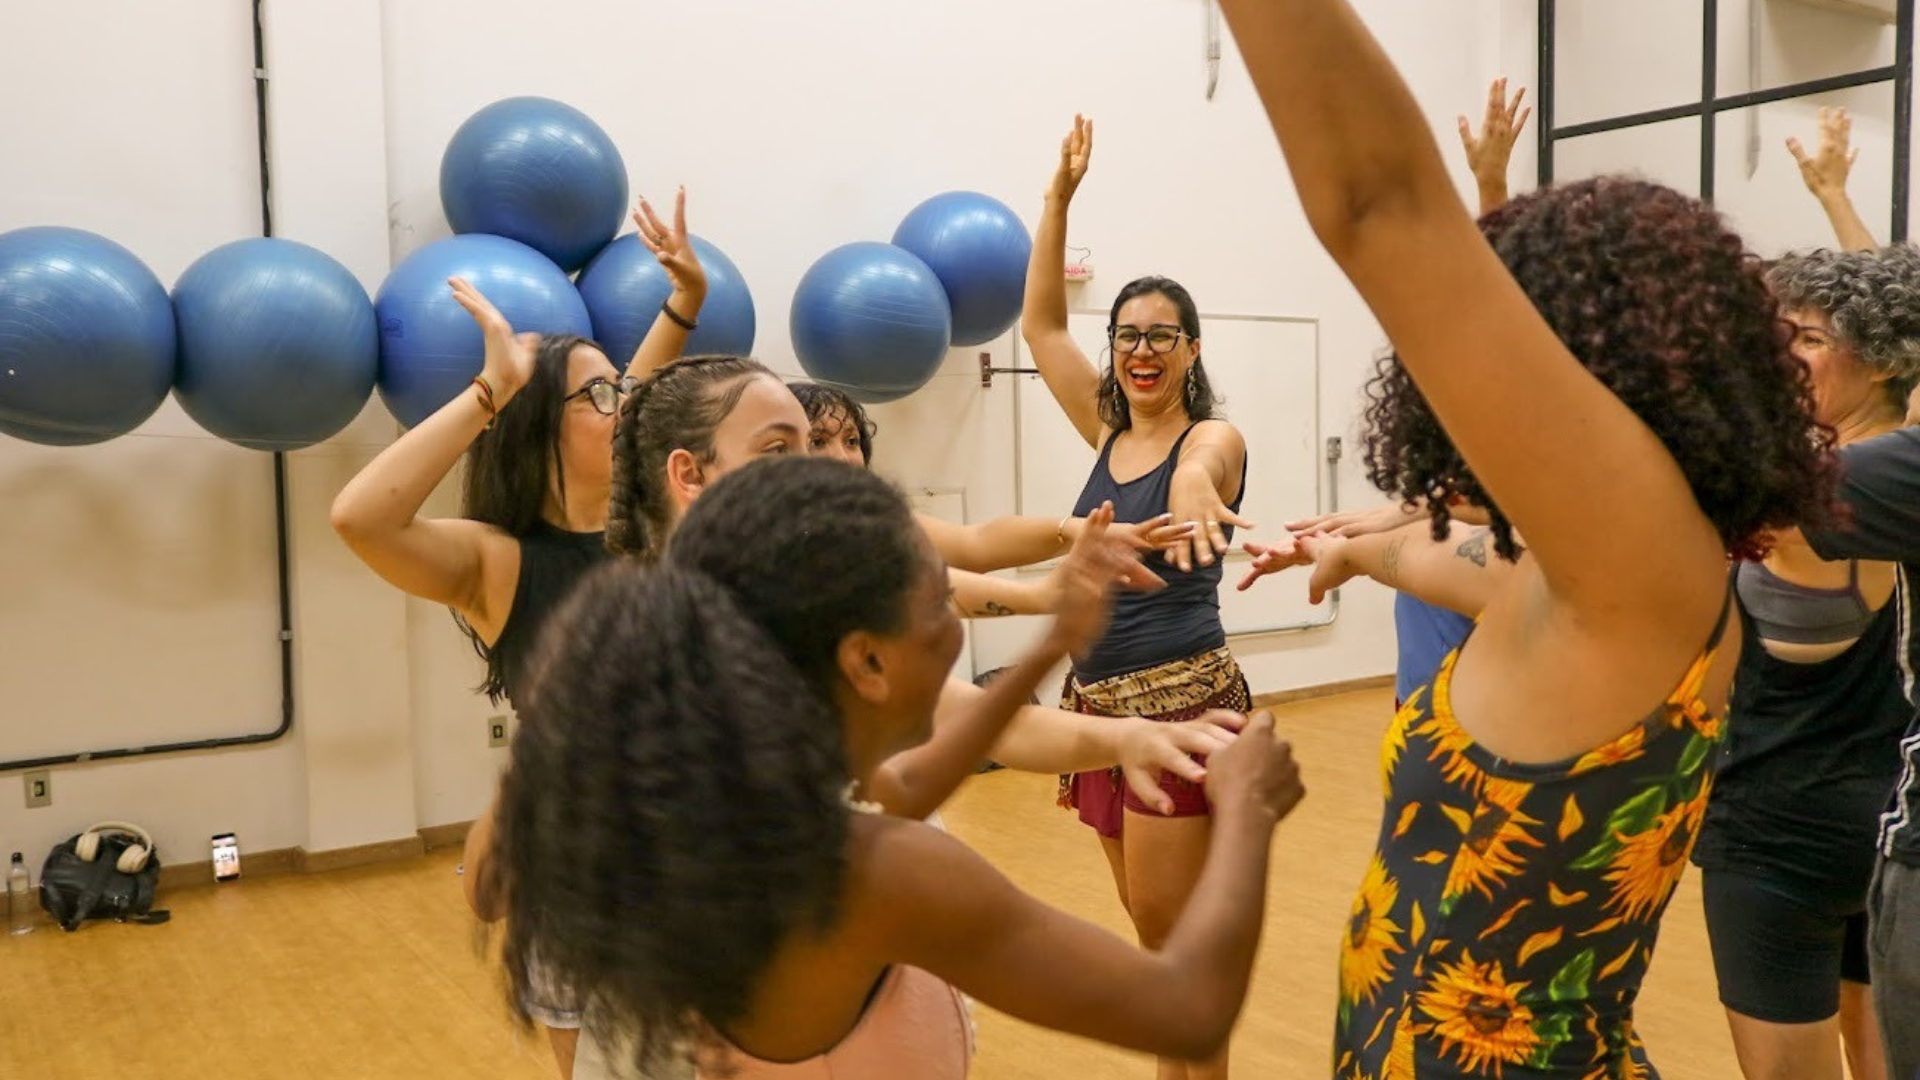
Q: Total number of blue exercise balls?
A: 7